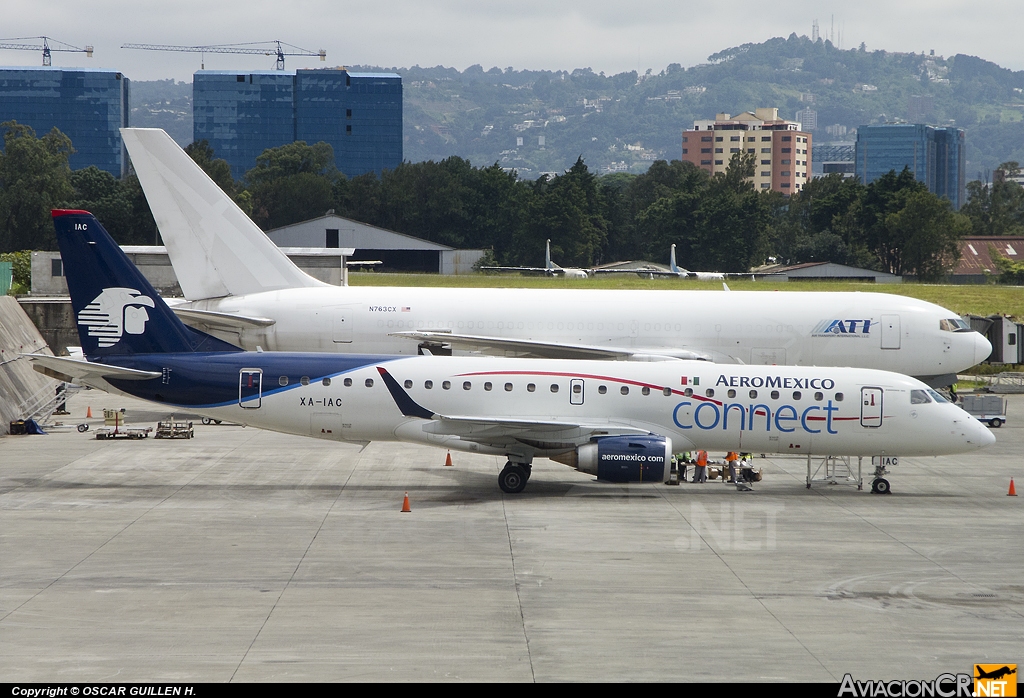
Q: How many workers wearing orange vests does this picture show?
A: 2